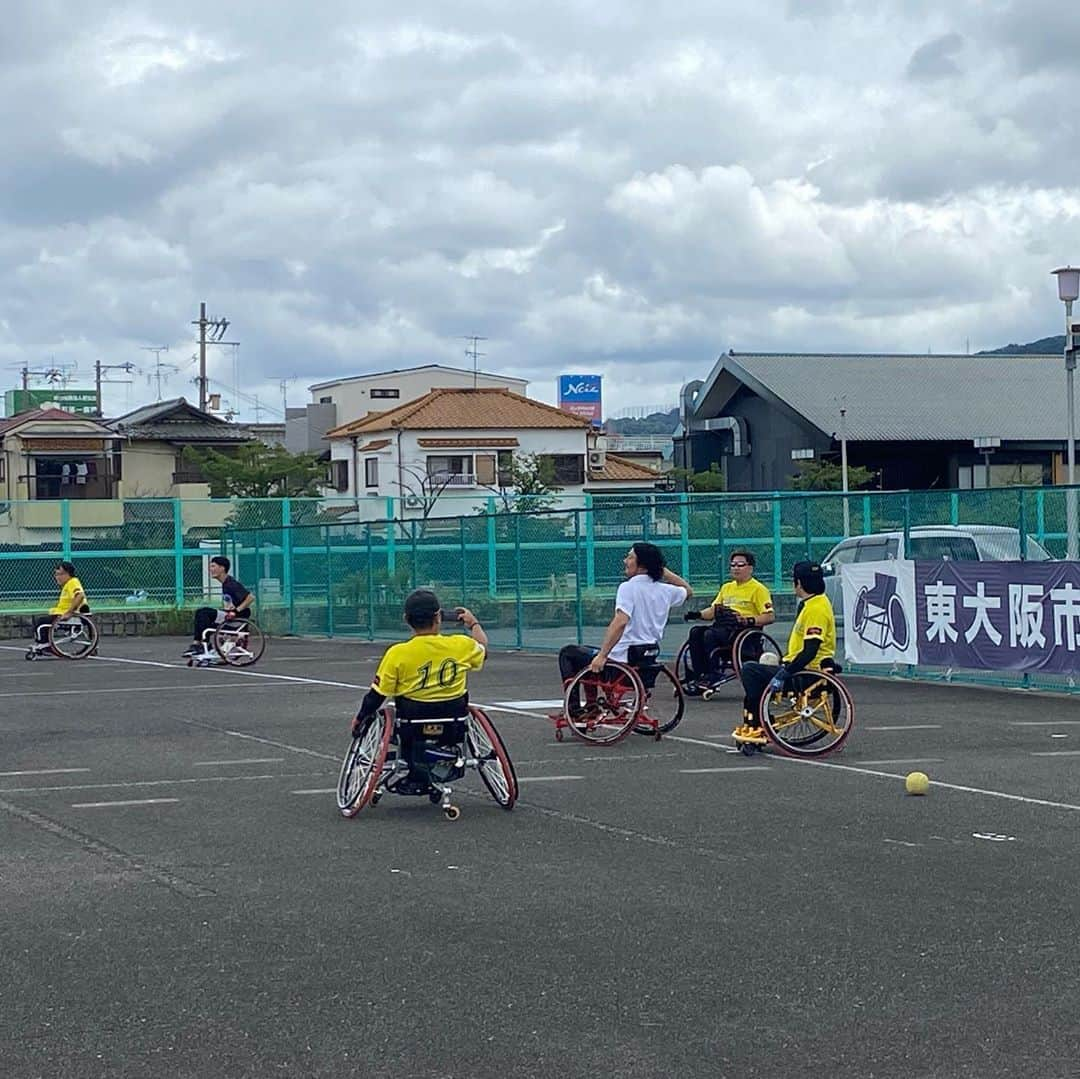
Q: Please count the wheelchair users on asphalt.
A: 6